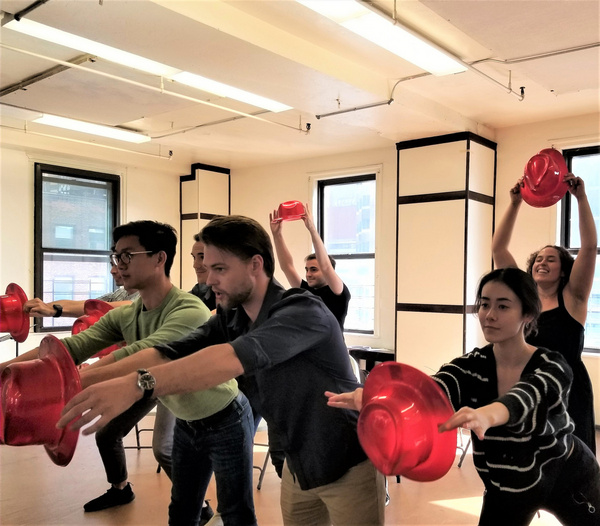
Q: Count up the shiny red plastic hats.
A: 6